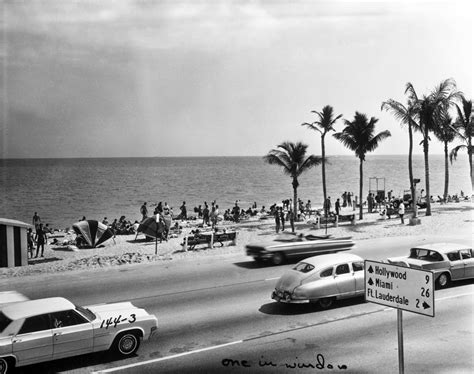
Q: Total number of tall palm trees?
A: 7